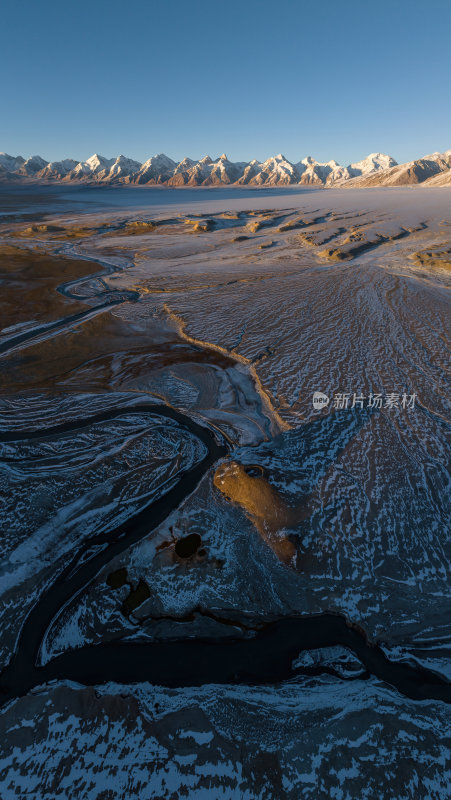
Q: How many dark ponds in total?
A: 3